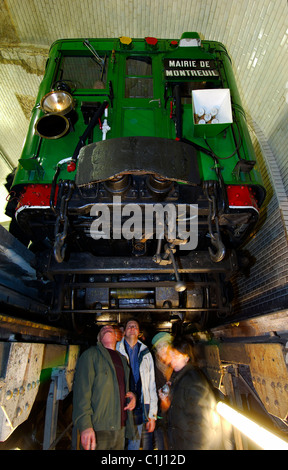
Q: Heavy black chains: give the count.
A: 2